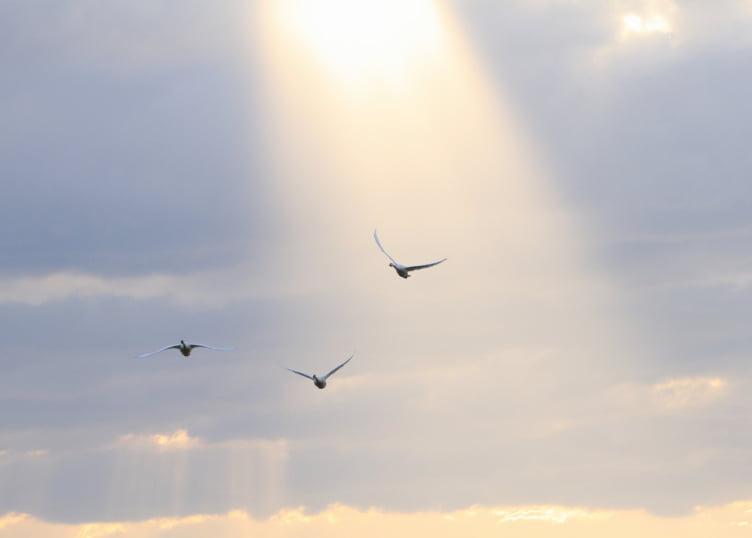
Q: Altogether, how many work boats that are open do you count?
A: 0